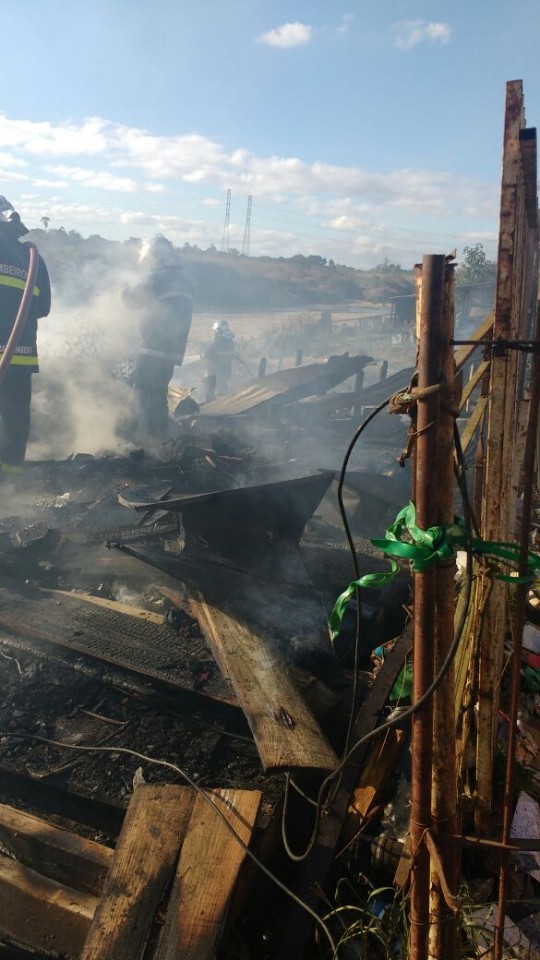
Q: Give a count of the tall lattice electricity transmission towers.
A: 2